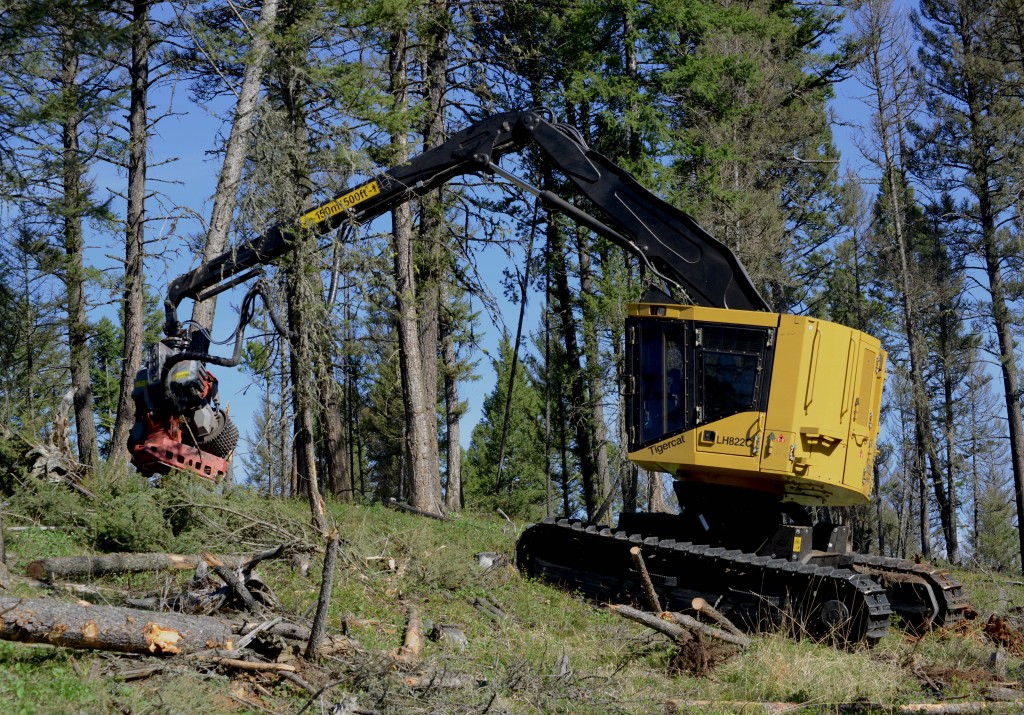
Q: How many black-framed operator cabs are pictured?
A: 1